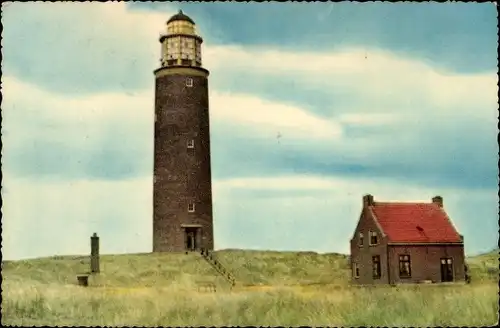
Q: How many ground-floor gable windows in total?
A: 2